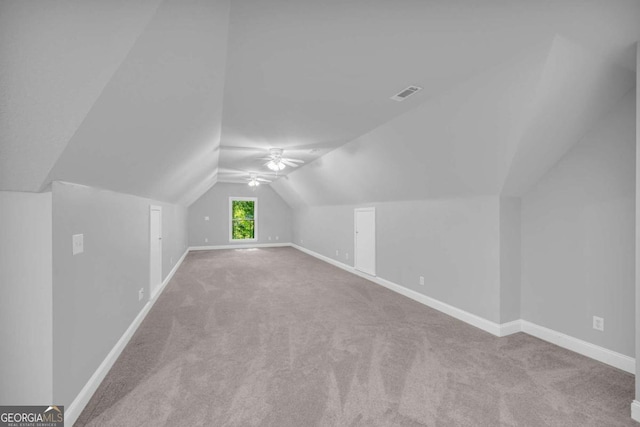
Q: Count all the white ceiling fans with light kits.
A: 2